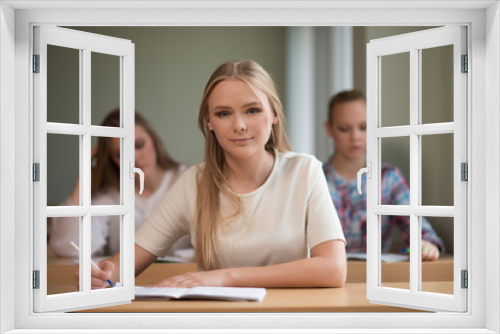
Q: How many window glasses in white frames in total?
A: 12